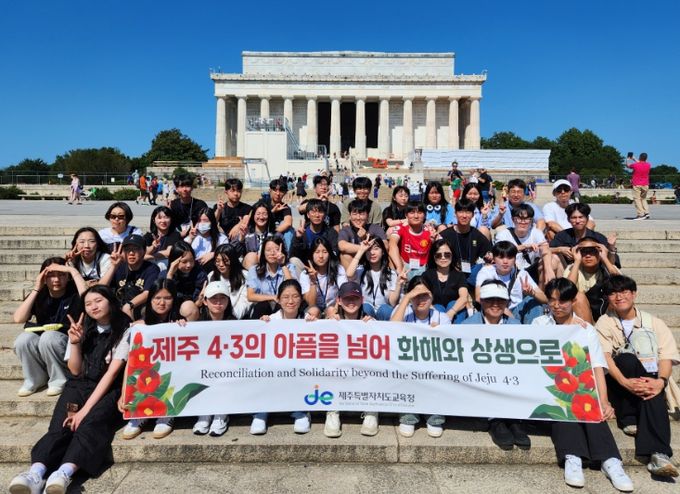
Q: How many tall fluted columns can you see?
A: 12